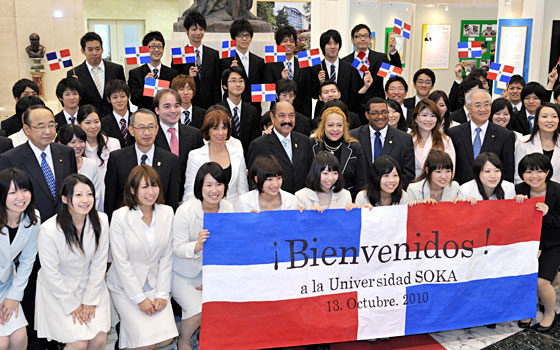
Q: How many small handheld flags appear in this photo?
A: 13